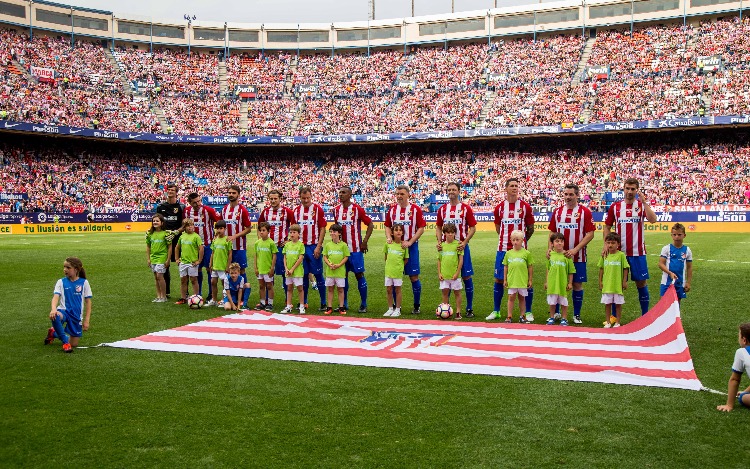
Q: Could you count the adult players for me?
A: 11